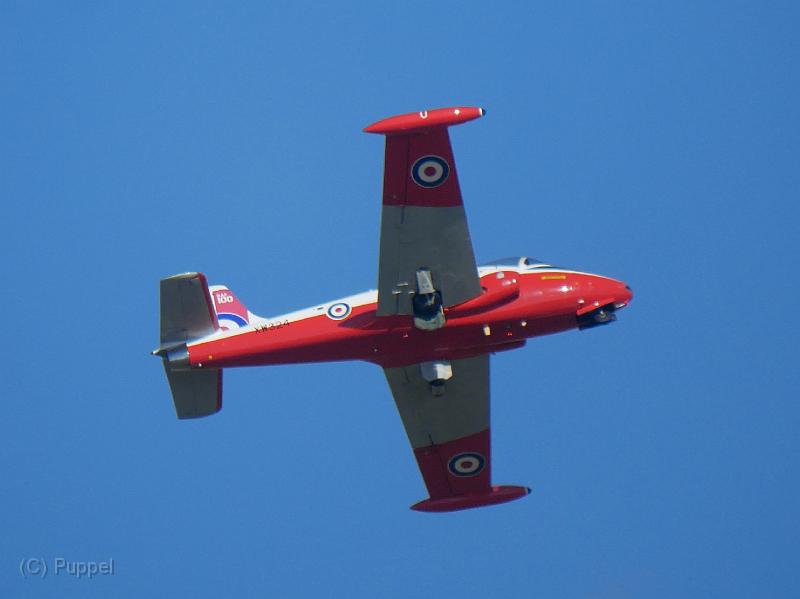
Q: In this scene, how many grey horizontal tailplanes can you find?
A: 2